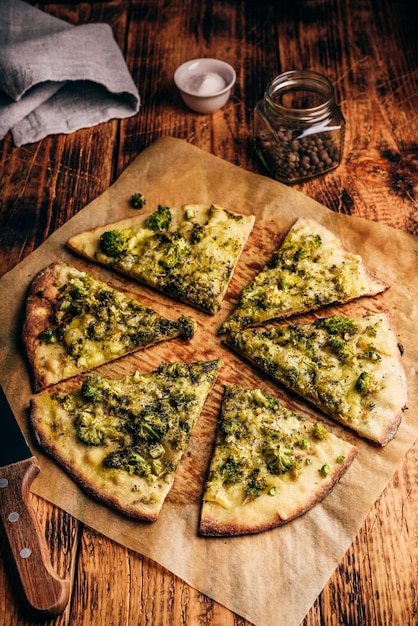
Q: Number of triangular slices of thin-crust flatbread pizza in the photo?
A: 6